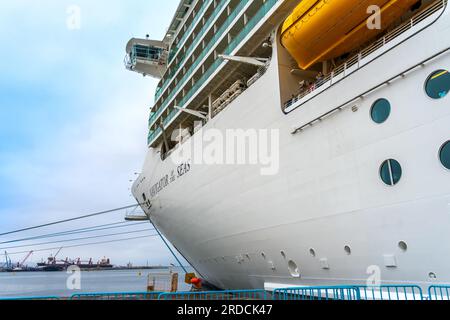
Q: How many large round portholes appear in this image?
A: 4